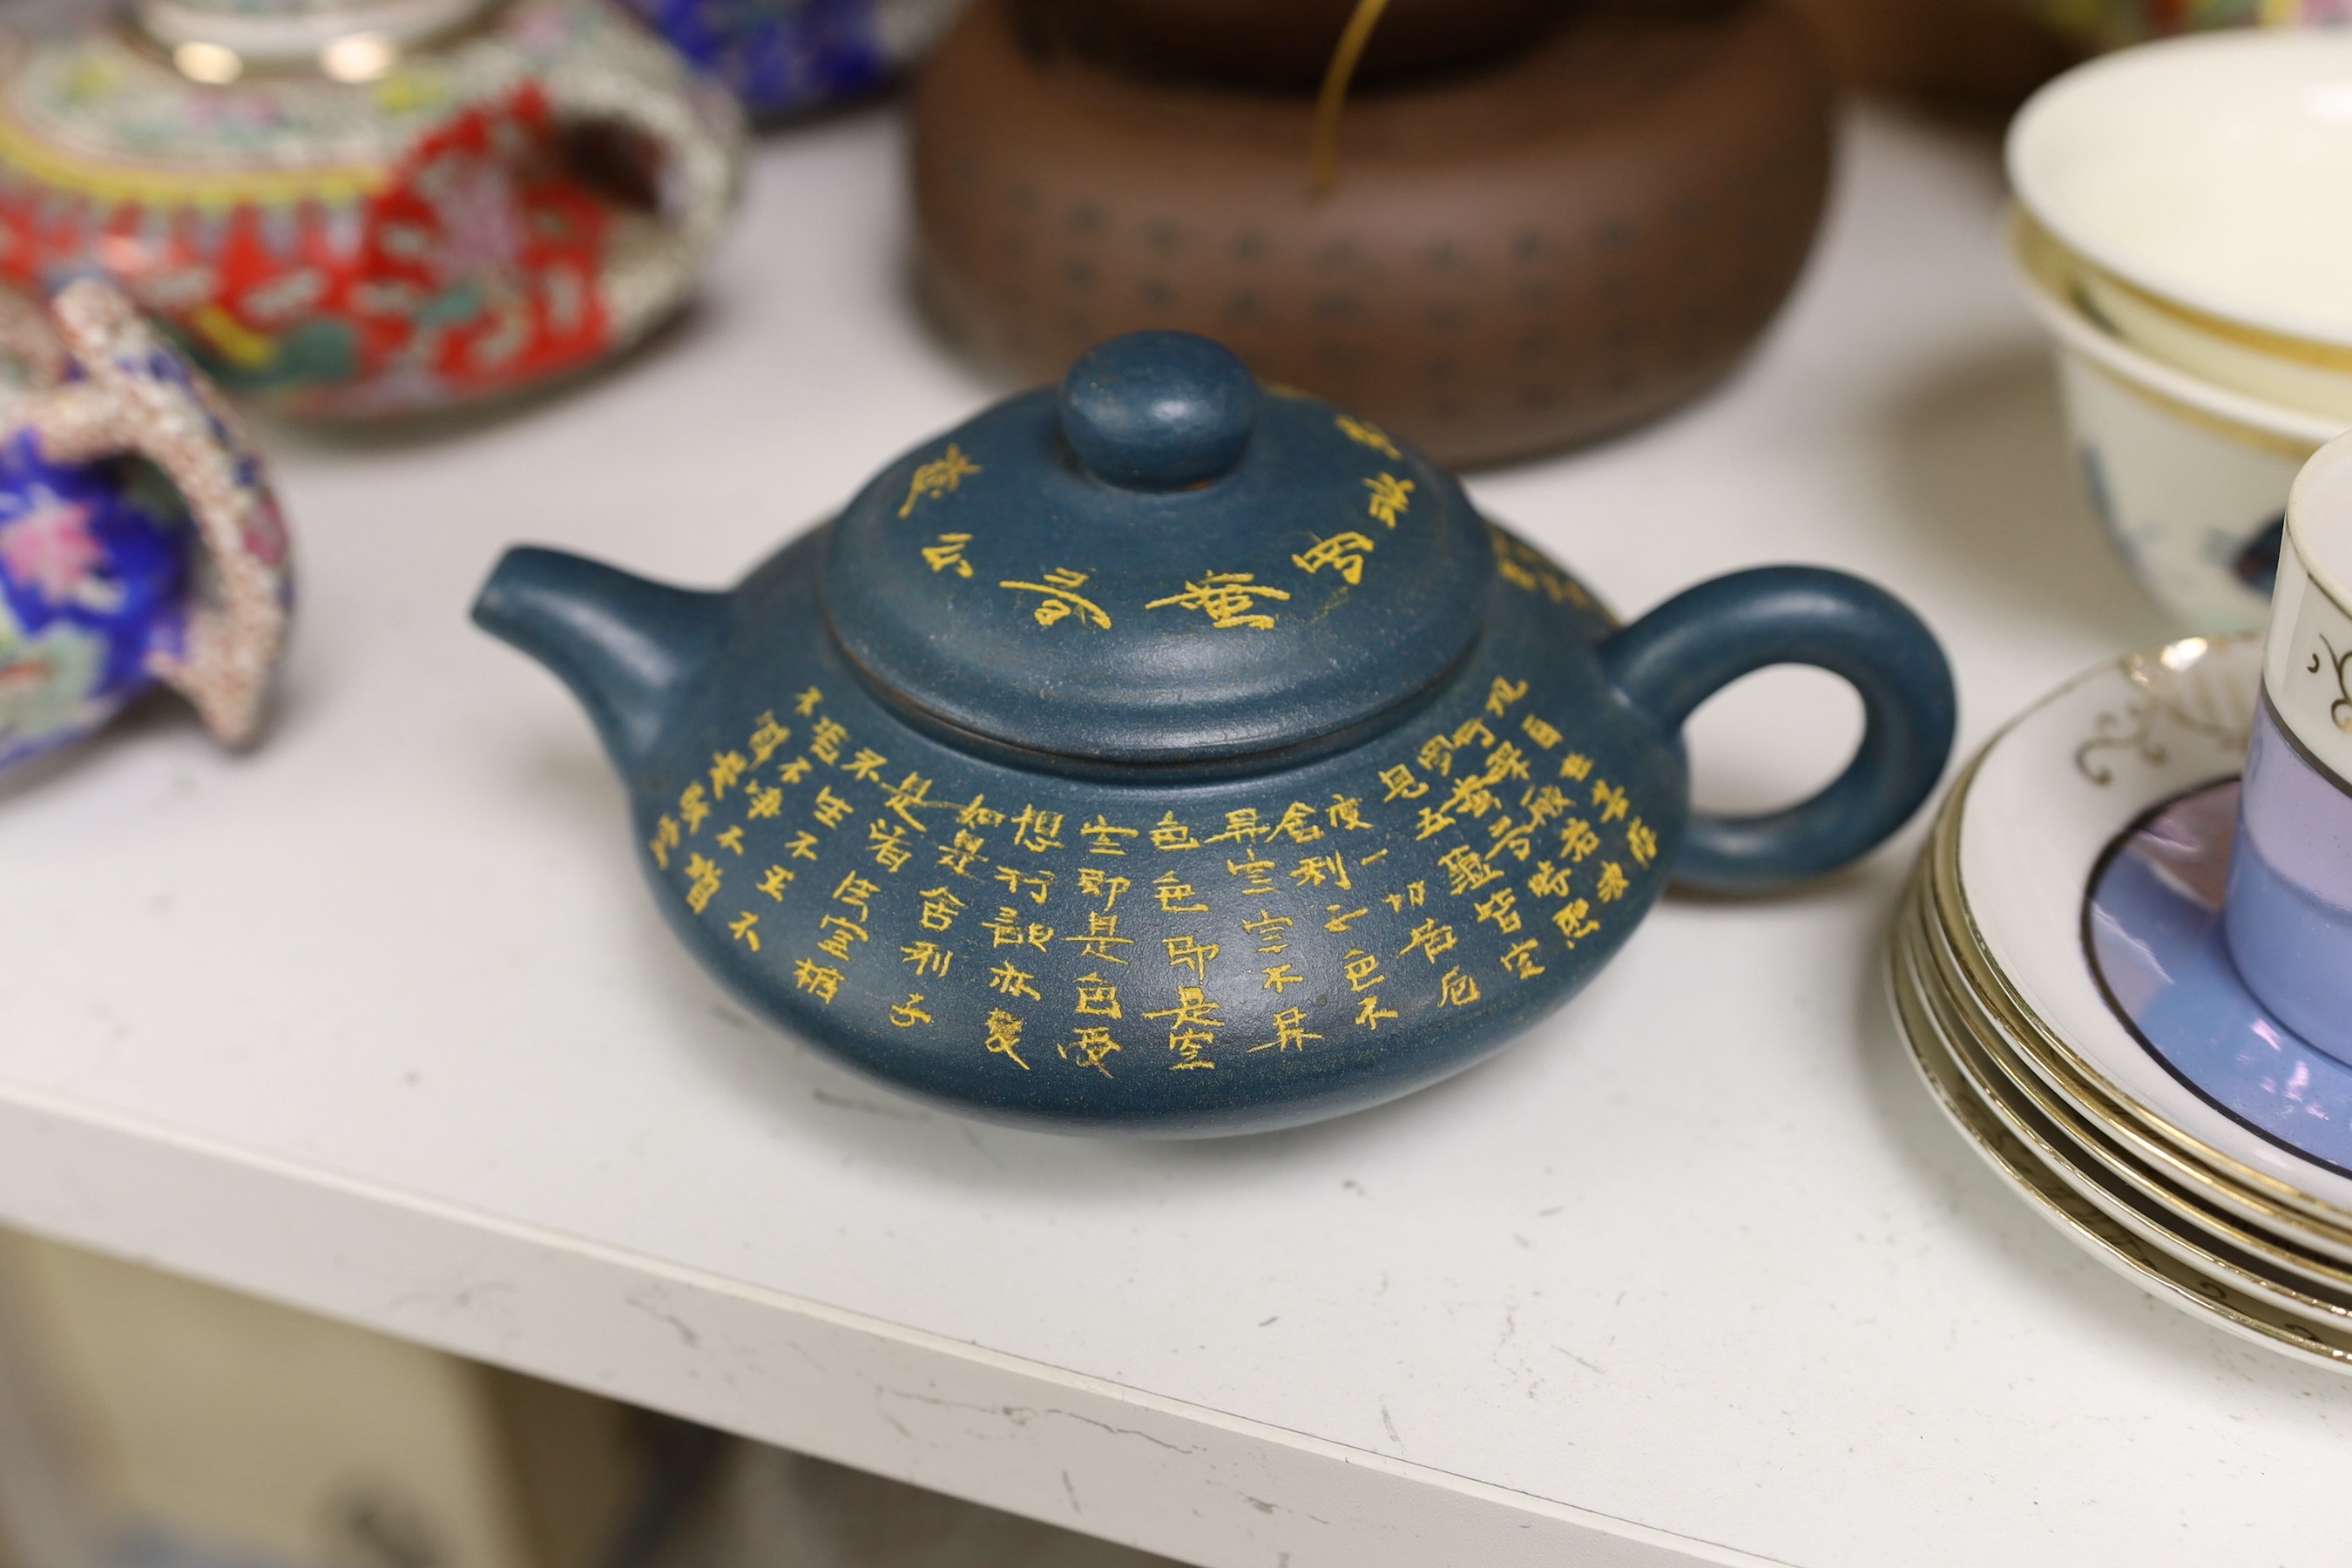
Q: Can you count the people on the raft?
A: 0